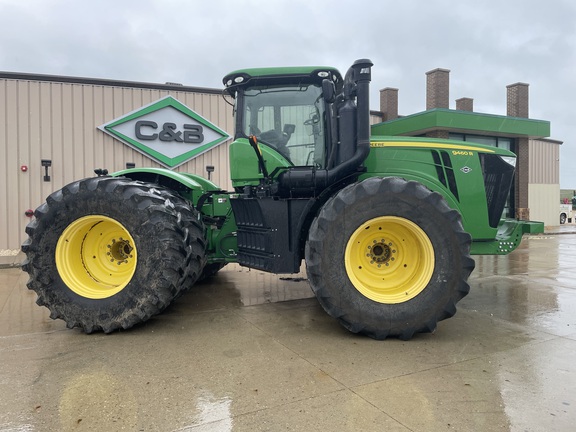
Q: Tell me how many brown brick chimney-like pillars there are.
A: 4